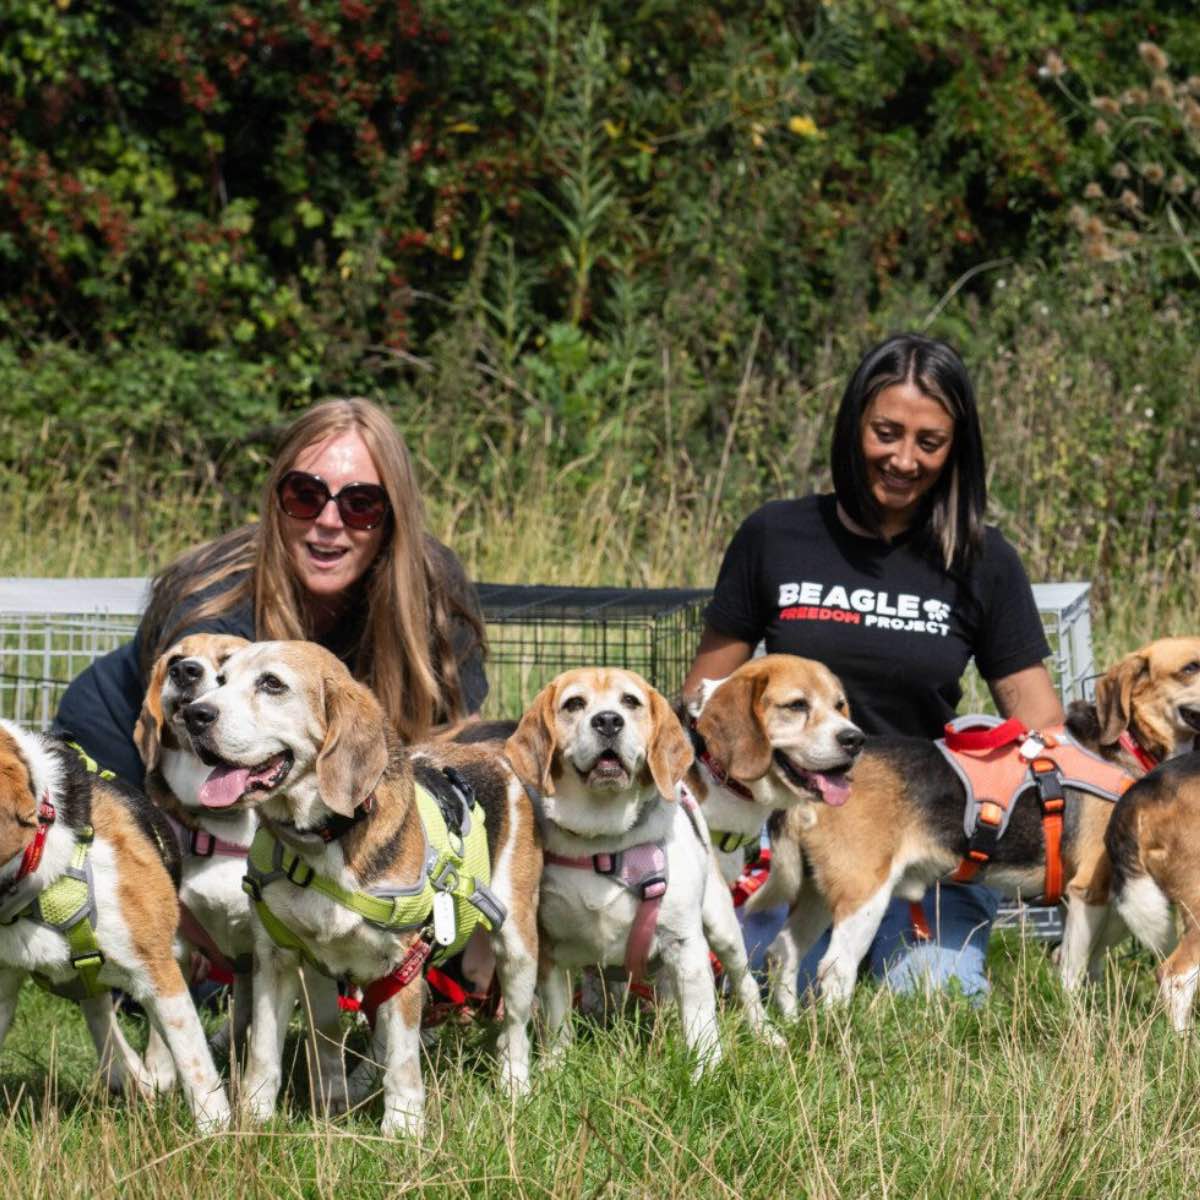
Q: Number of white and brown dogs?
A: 7